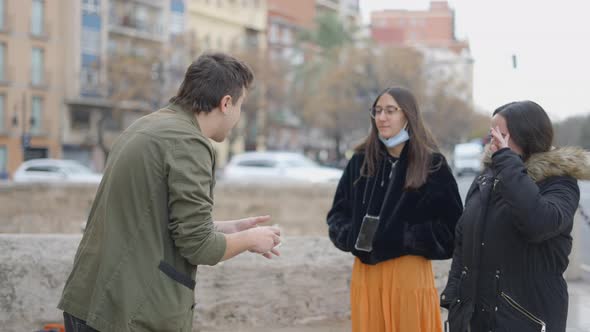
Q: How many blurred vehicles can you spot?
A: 3